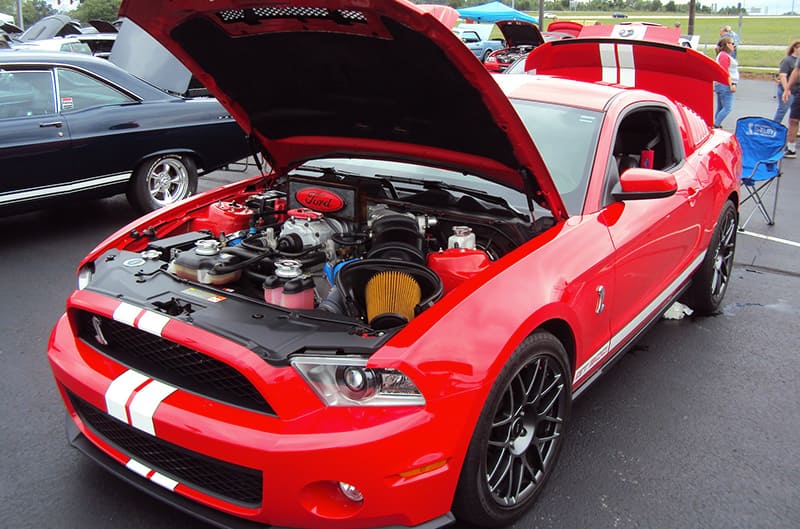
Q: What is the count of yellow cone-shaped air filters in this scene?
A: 1